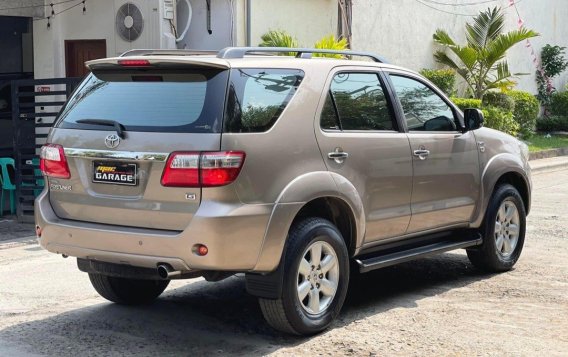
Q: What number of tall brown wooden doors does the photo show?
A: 1